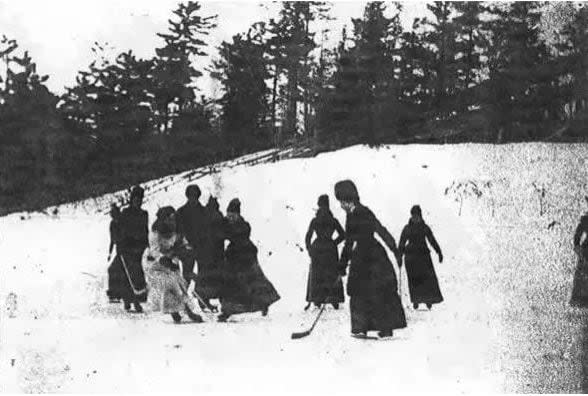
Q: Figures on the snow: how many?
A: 10